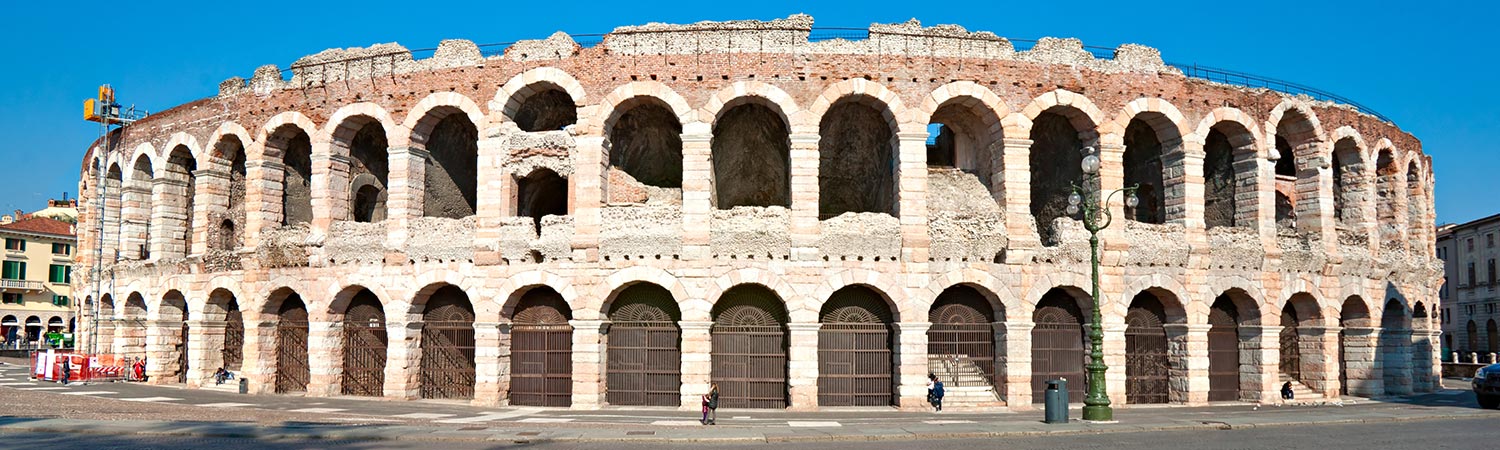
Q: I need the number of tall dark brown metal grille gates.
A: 13